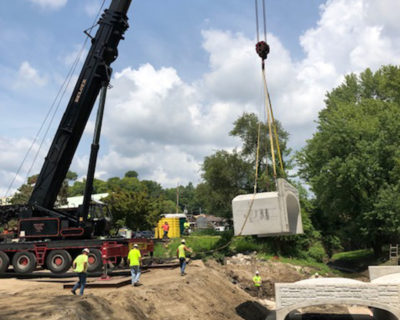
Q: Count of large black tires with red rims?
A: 4